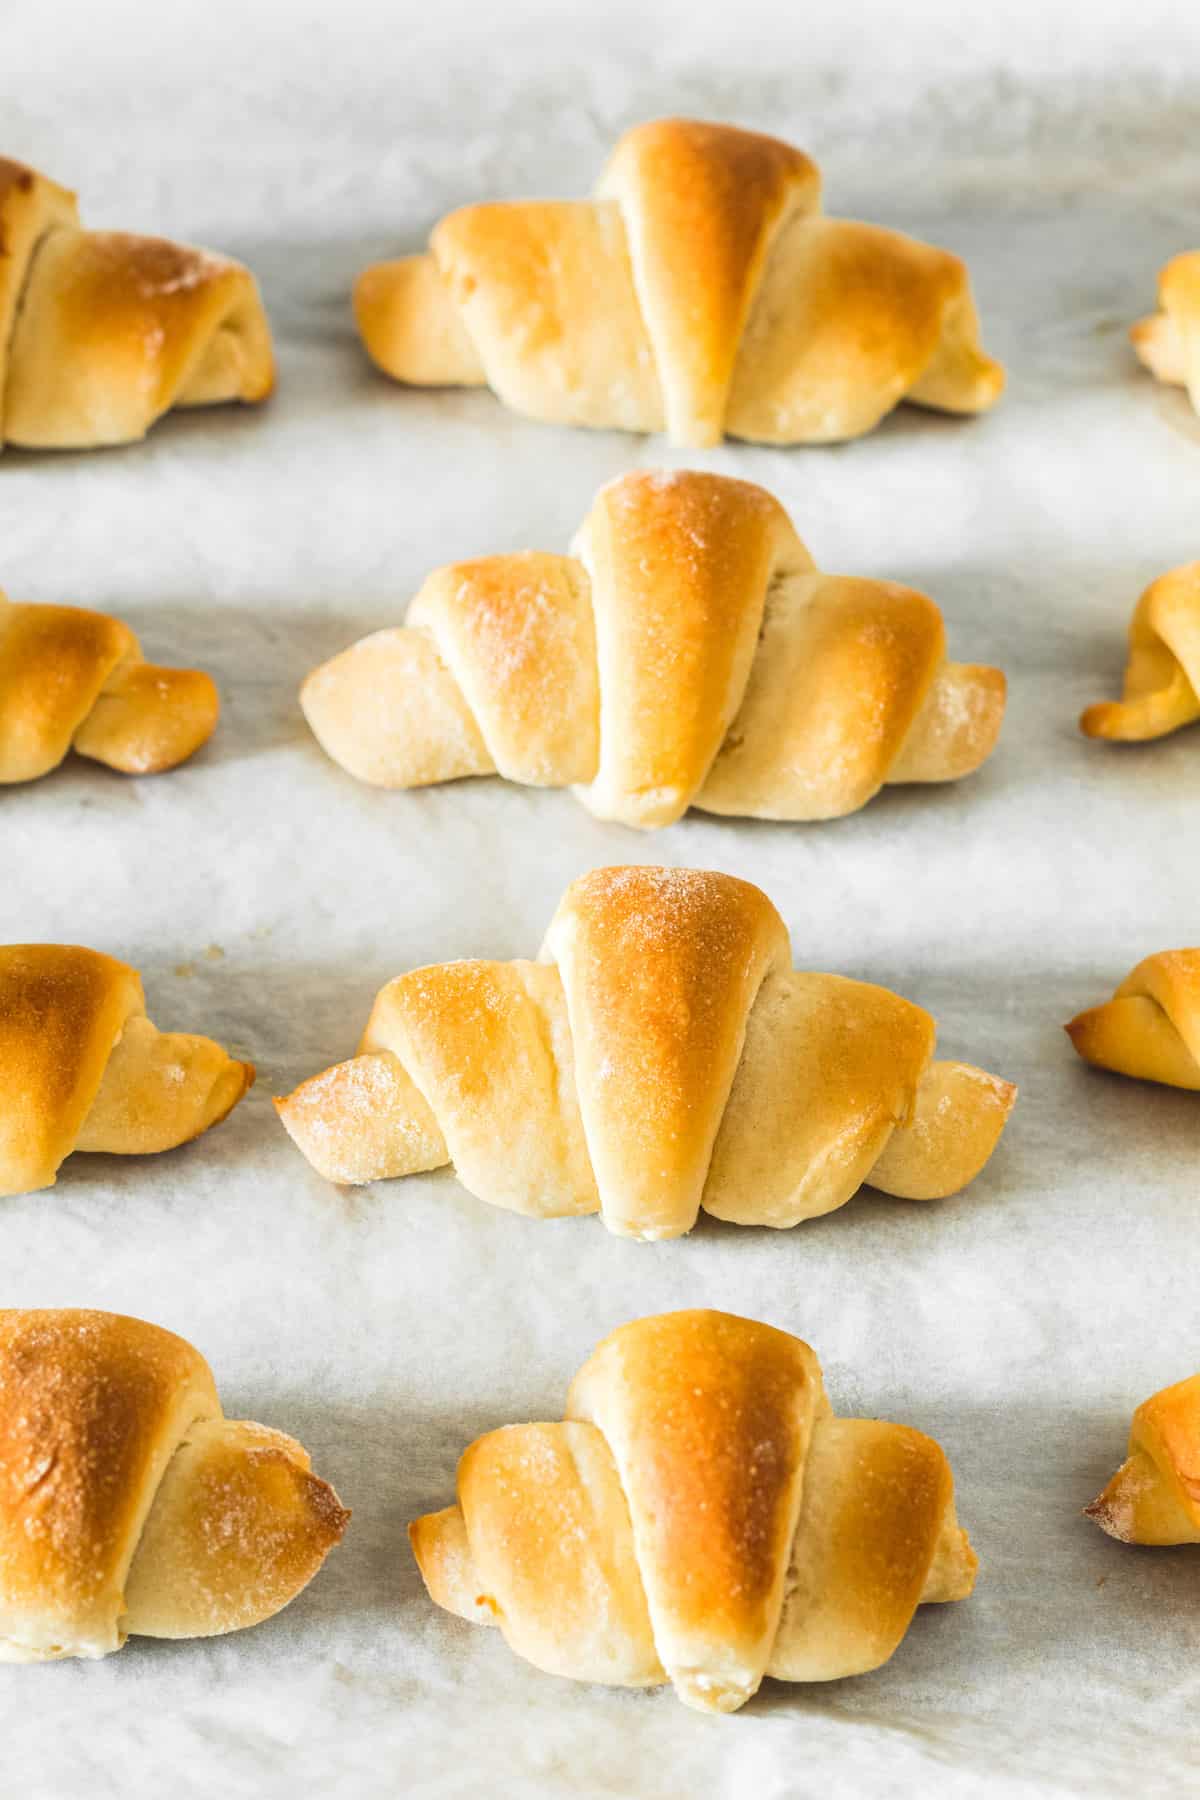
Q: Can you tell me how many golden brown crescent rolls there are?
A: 12